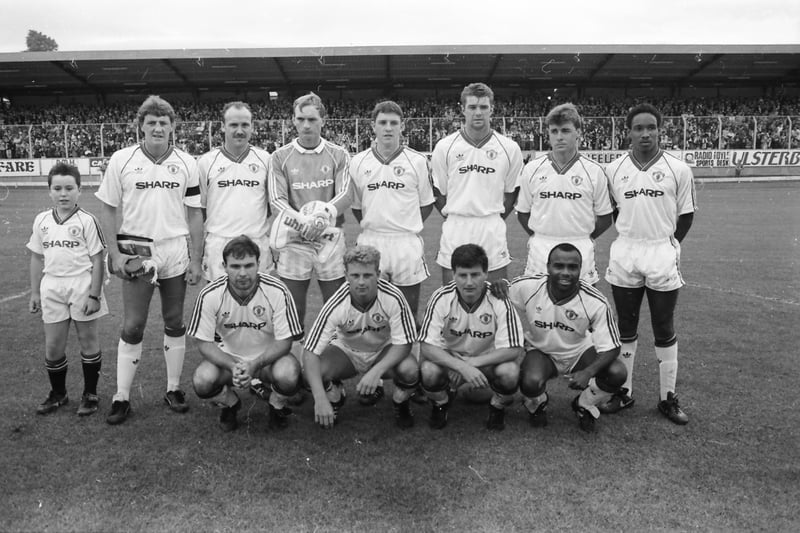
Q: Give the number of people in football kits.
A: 12